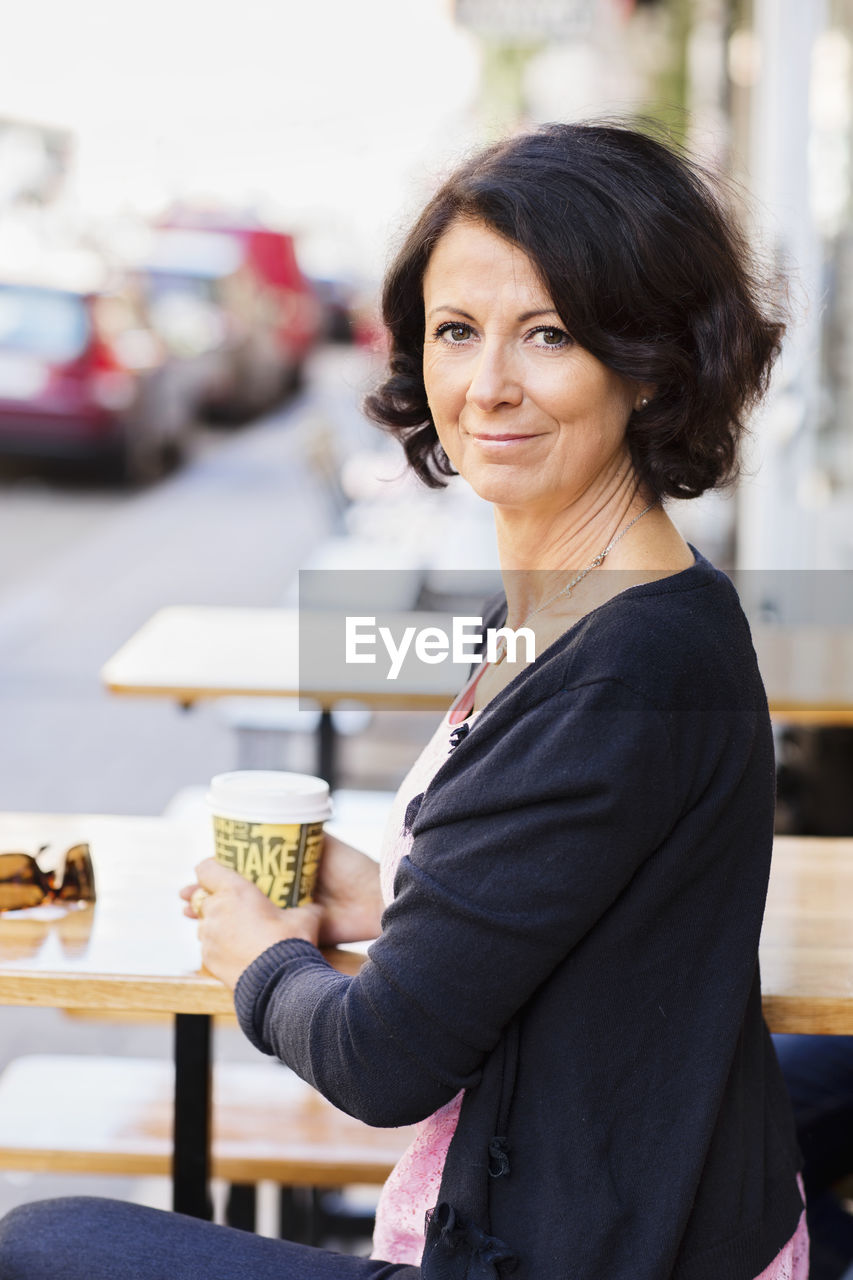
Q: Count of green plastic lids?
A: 0